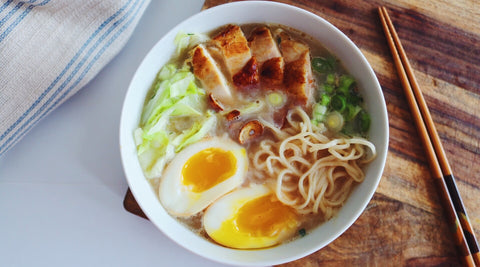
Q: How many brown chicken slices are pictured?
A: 4